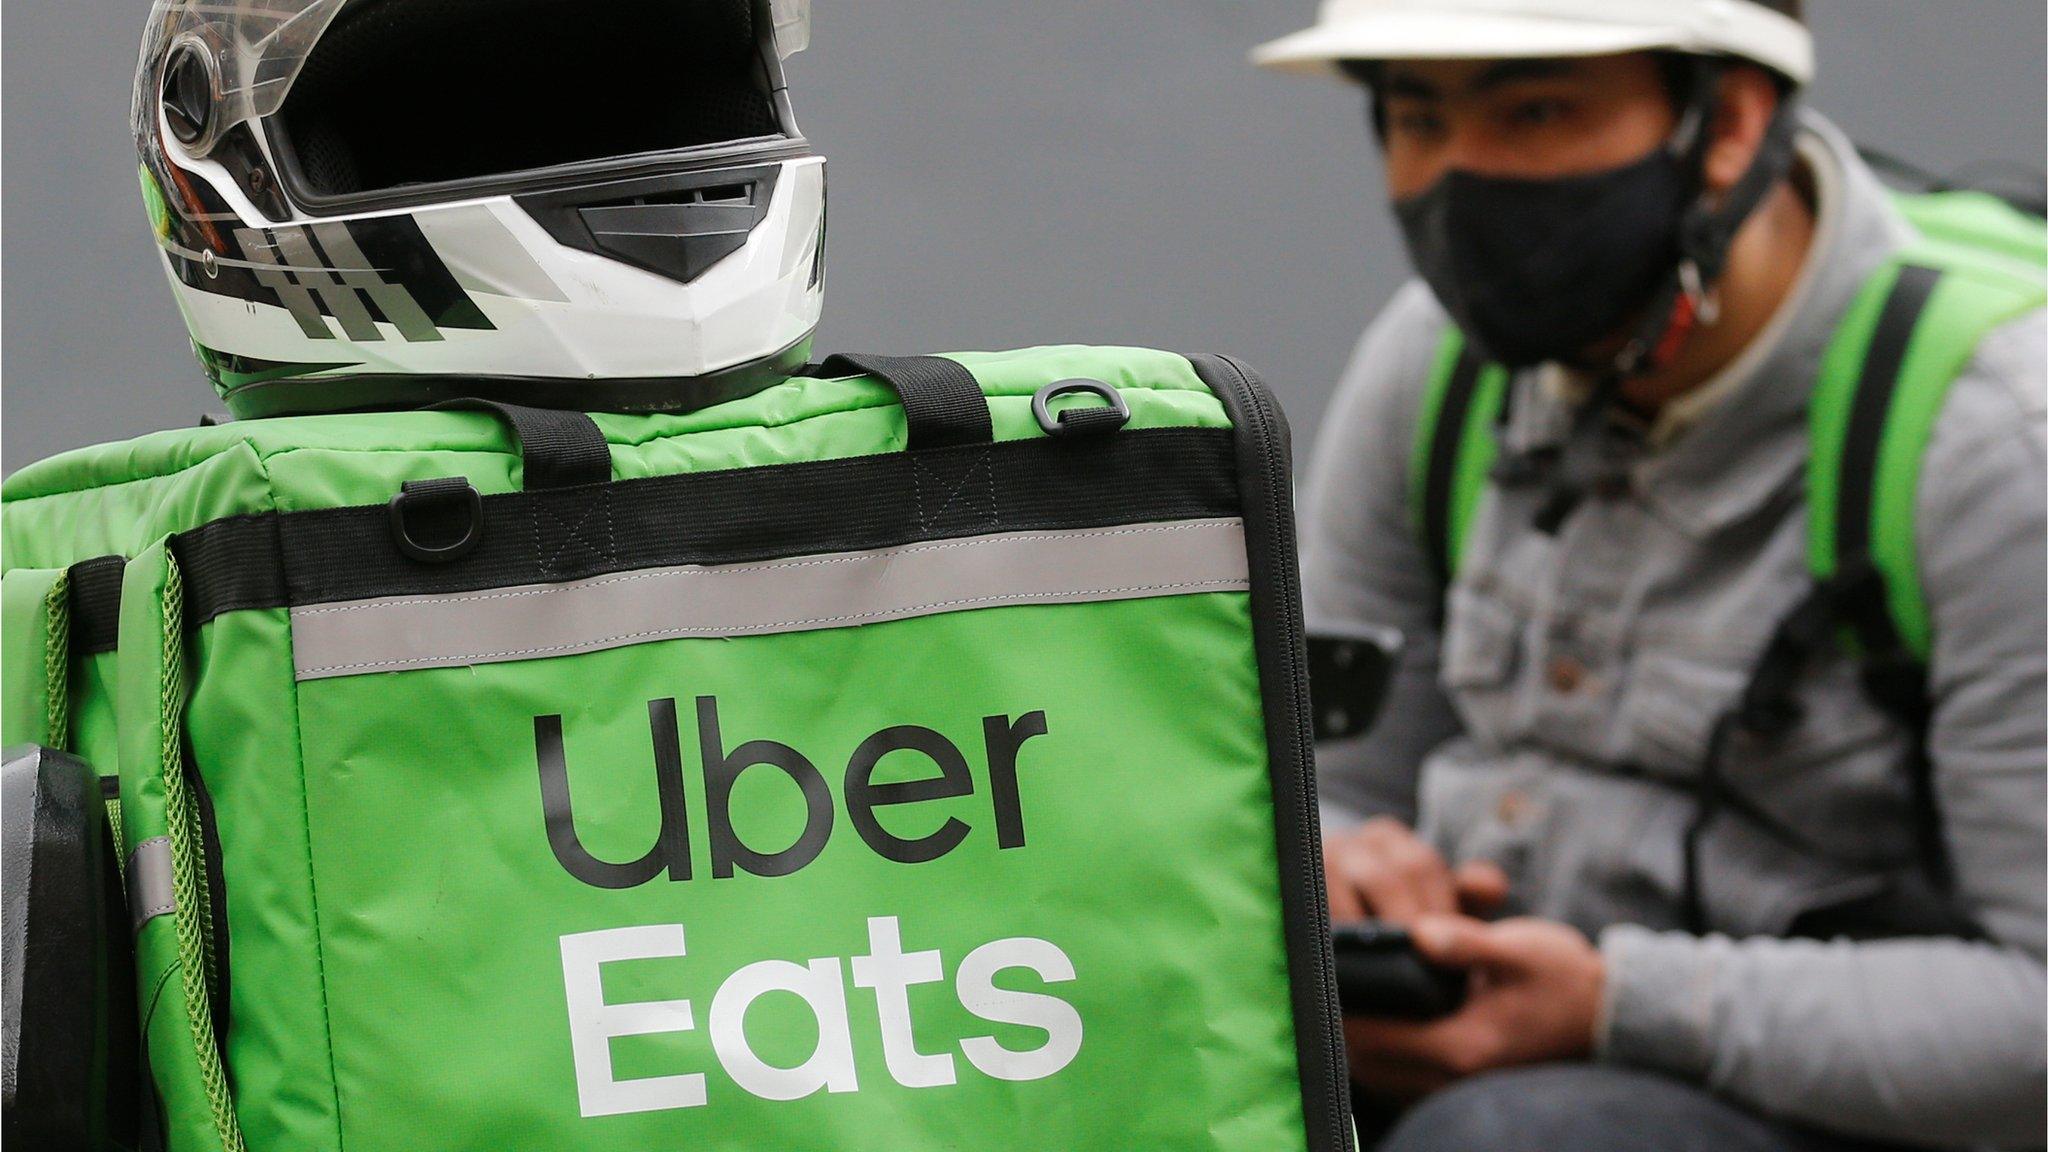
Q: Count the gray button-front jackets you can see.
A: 1